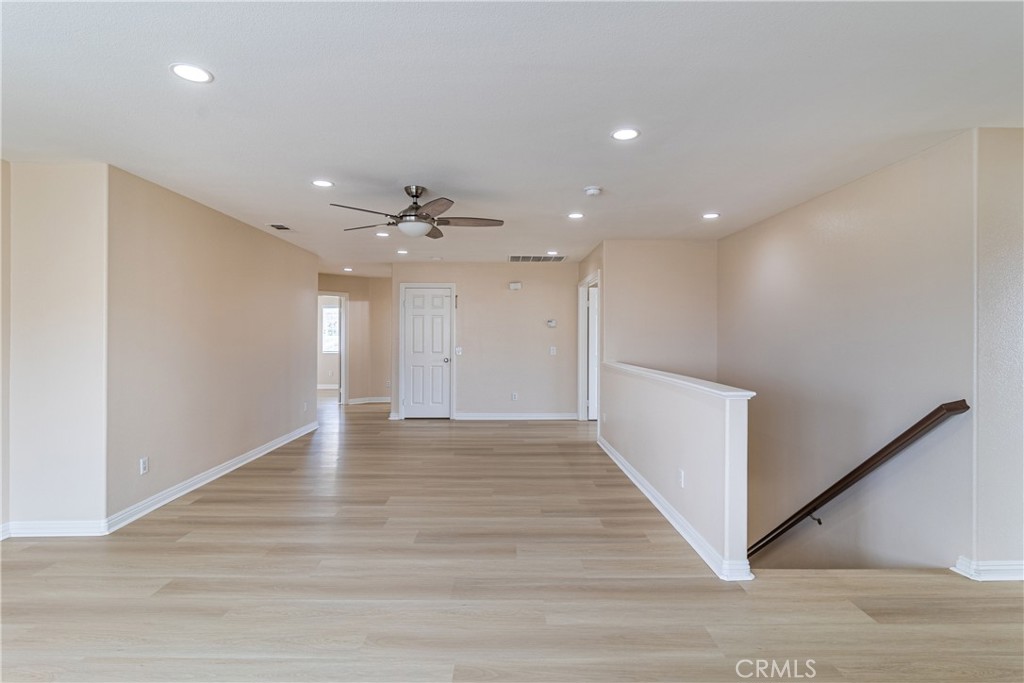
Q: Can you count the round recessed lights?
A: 9